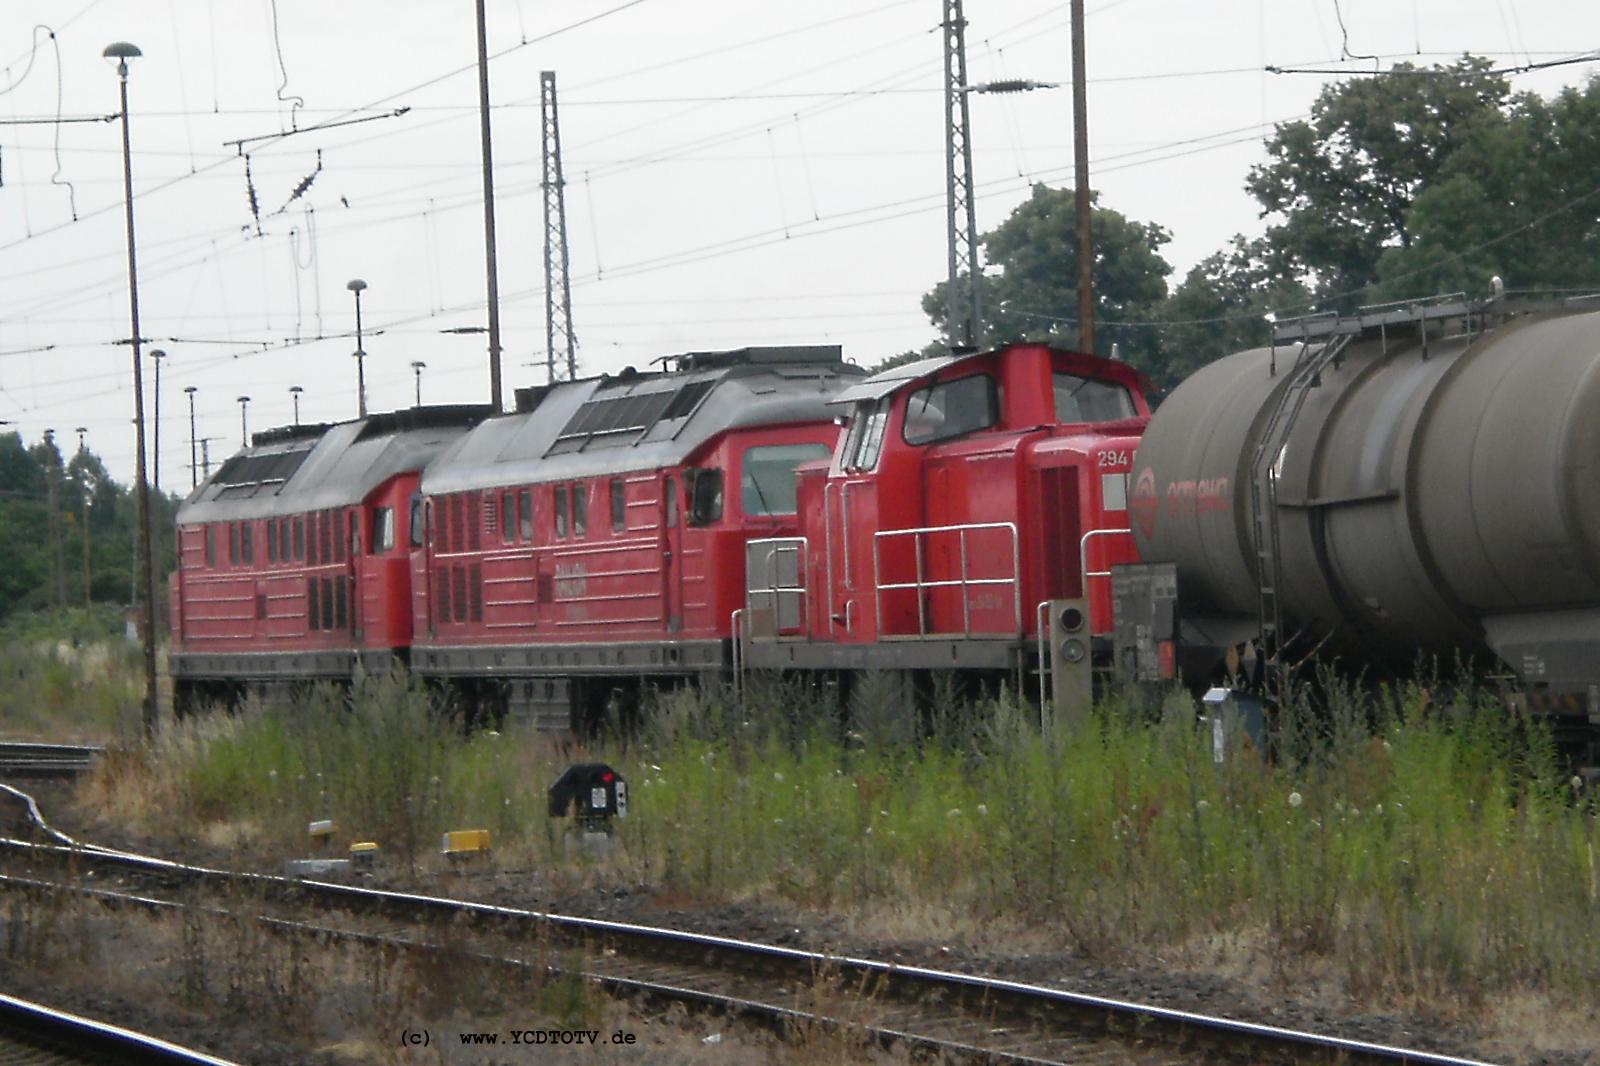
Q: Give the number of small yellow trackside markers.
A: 3